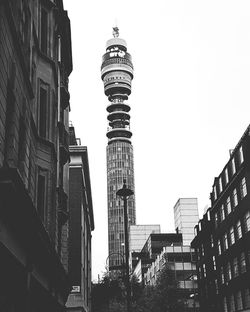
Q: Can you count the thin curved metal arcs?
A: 1